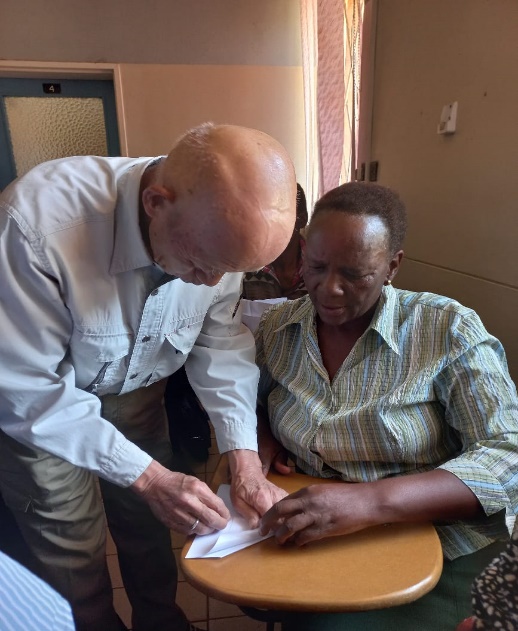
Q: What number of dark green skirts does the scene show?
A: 1